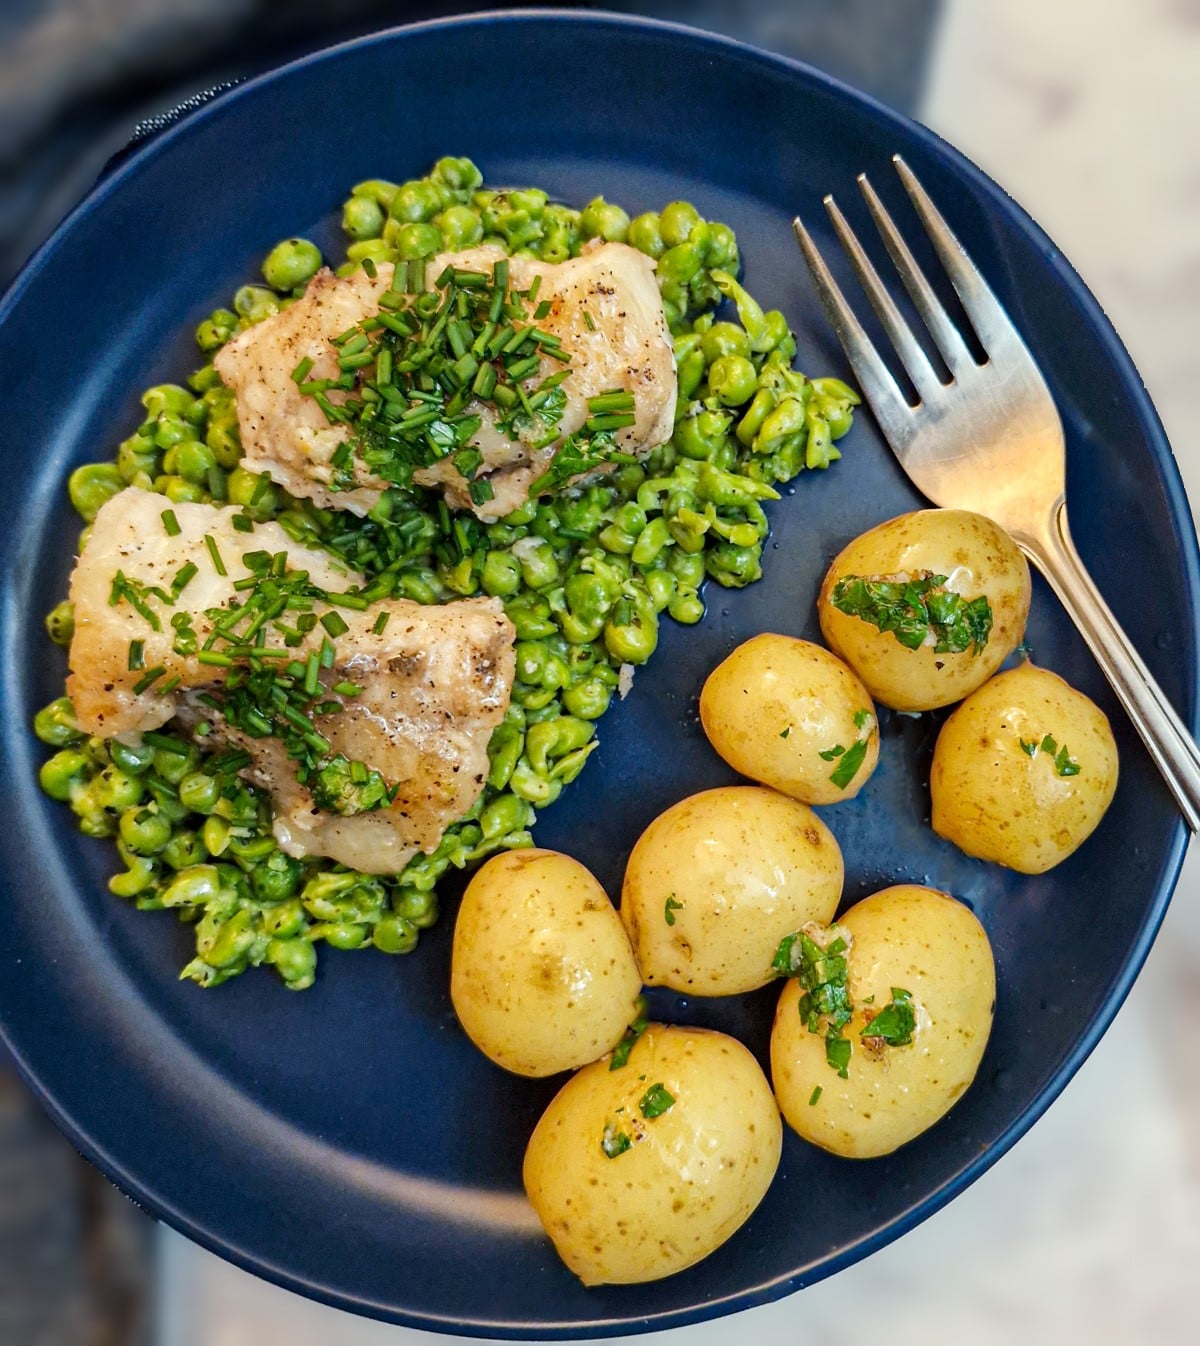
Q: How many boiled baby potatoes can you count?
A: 7